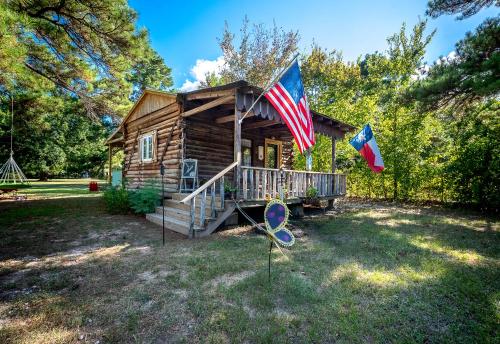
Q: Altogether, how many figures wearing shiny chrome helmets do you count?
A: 0